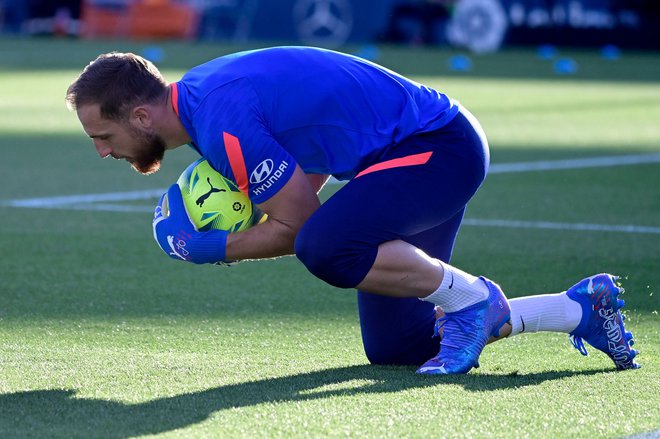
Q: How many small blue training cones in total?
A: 6